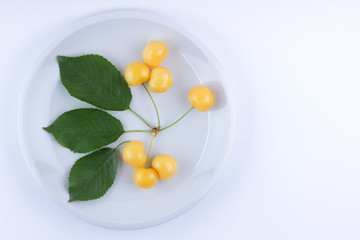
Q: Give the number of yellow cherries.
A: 7